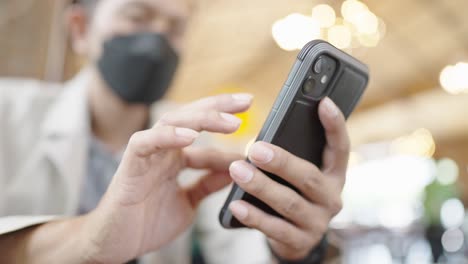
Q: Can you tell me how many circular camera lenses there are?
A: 2